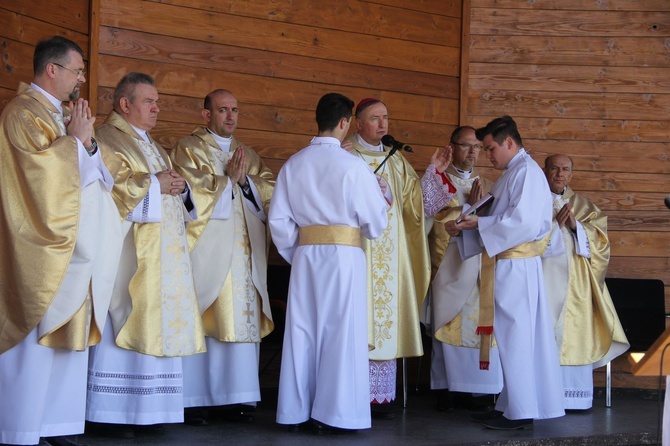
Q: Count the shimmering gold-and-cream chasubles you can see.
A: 6